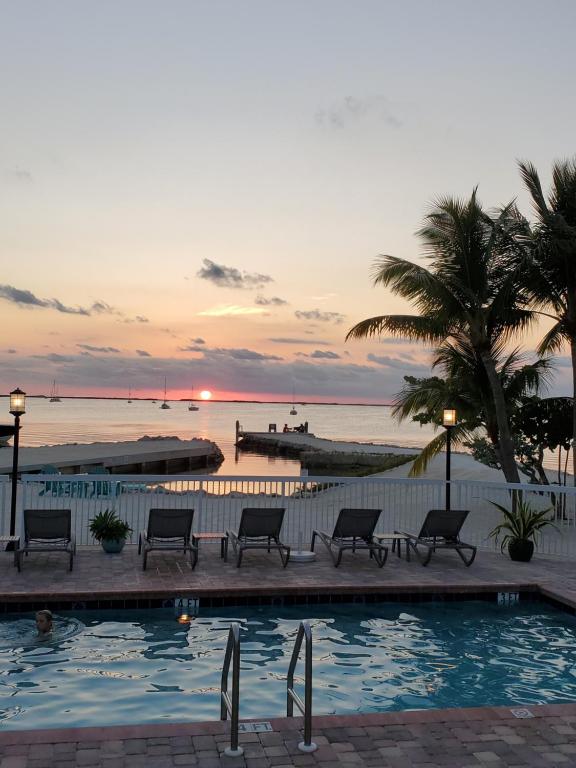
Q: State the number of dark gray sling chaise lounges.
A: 5